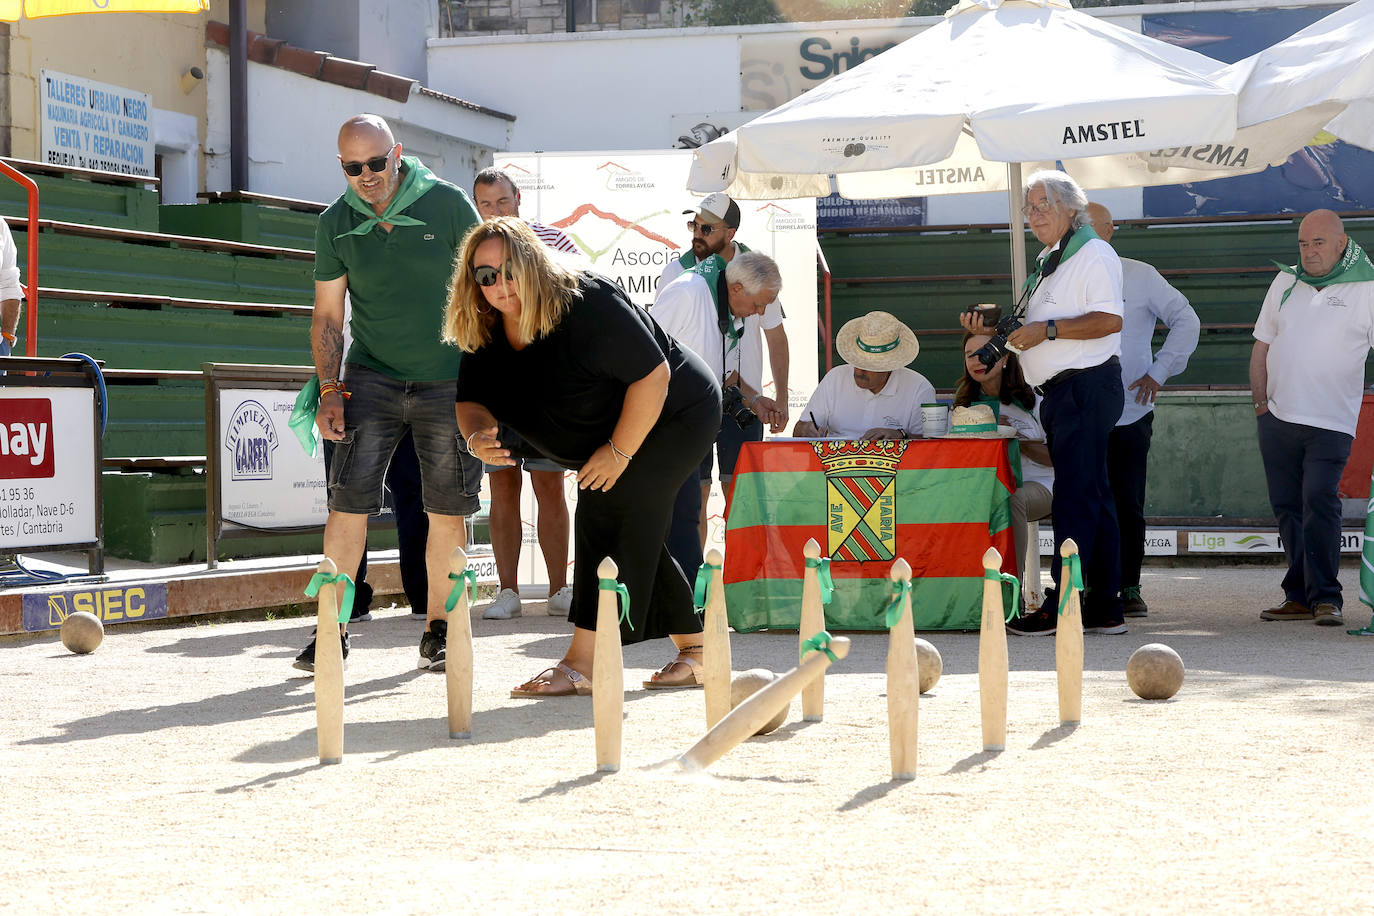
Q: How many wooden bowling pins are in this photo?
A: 9